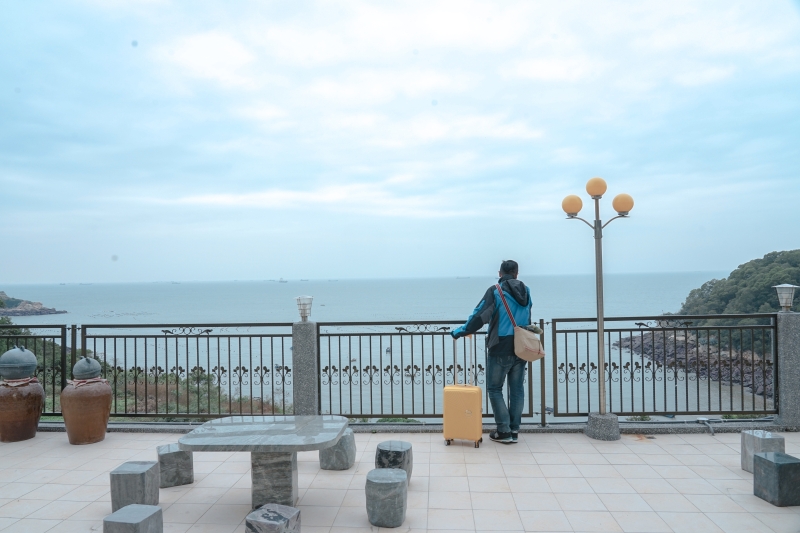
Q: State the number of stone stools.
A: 9